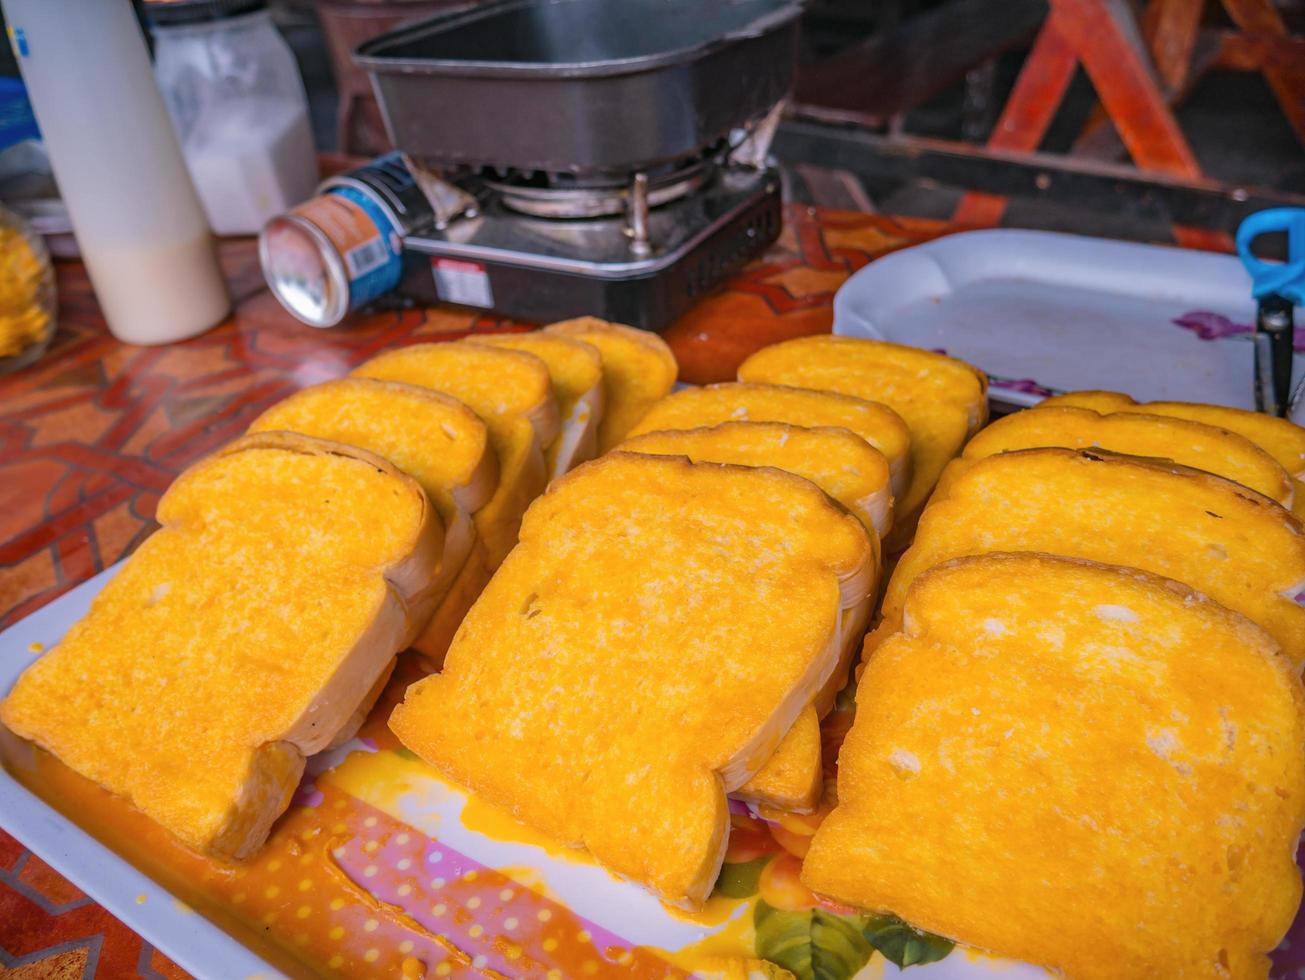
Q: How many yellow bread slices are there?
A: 13